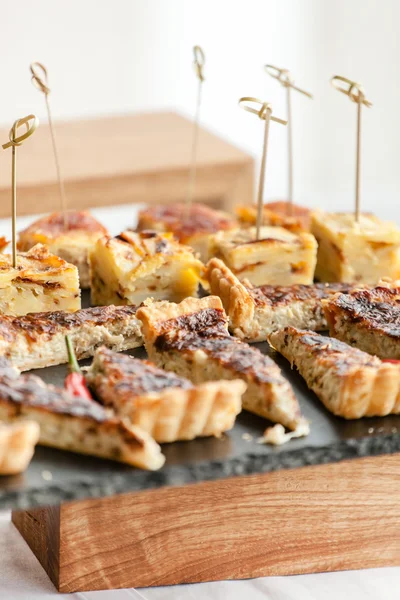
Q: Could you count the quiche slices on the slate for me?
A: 8